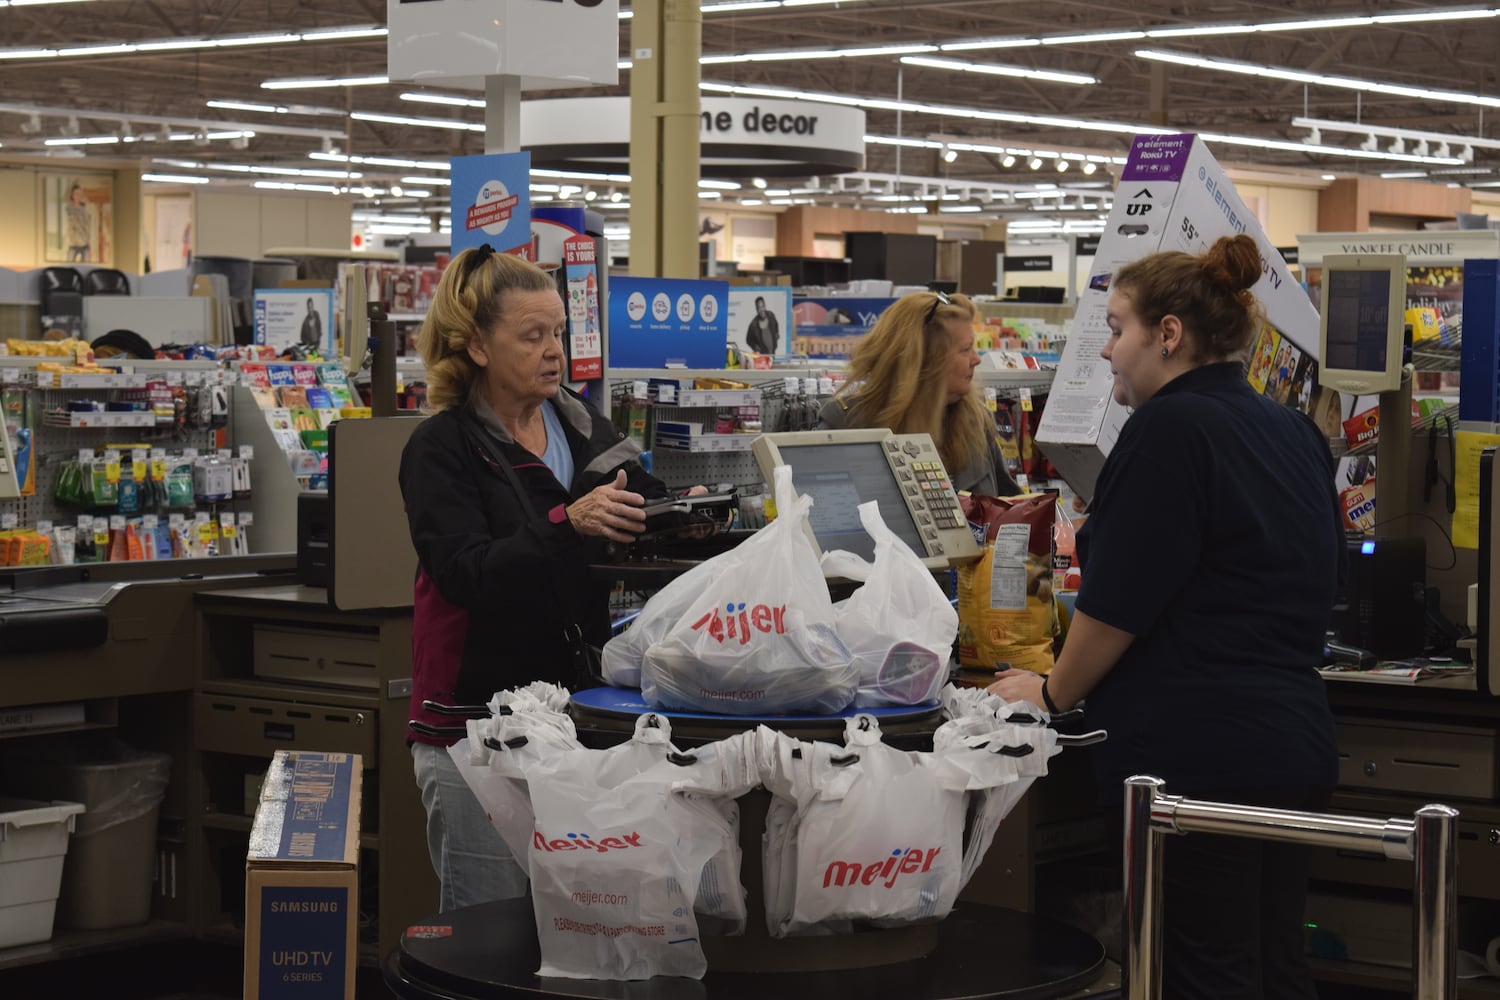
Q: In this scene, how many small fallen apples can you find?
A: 0